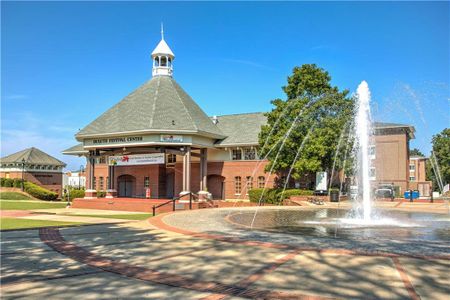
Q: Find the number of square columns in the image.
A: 4